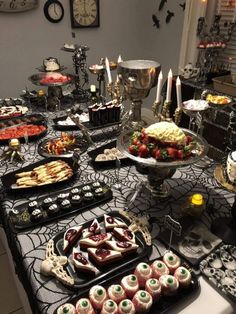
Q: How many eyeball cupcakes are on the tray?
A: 14